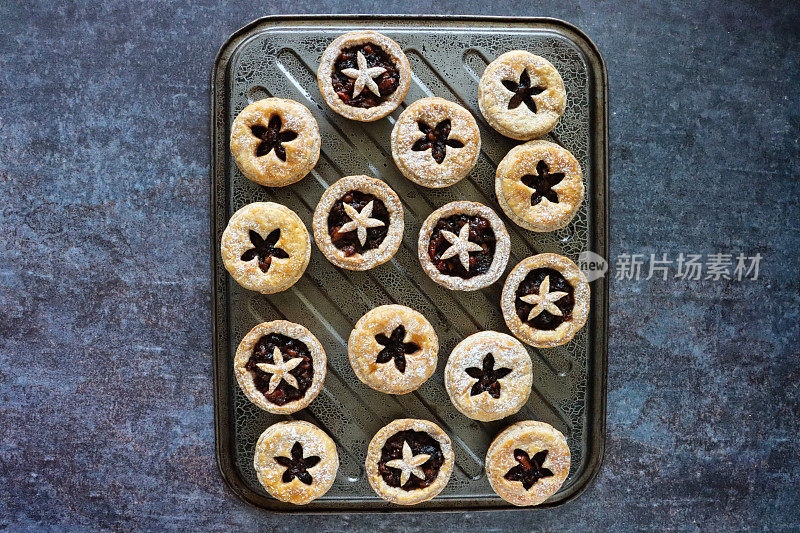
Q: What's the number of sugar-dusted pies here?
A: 15